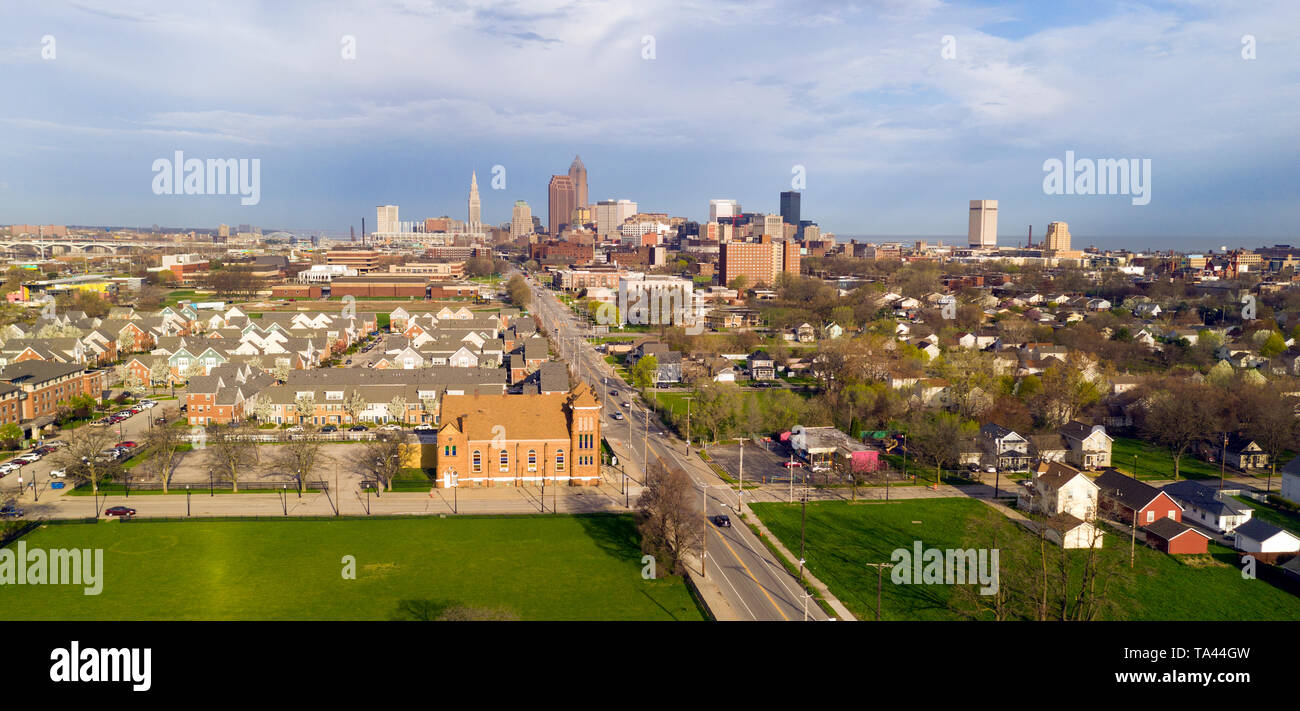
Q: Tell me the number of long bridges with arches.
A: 1